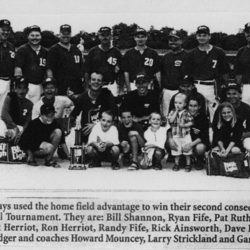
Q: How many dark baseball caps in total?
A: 14